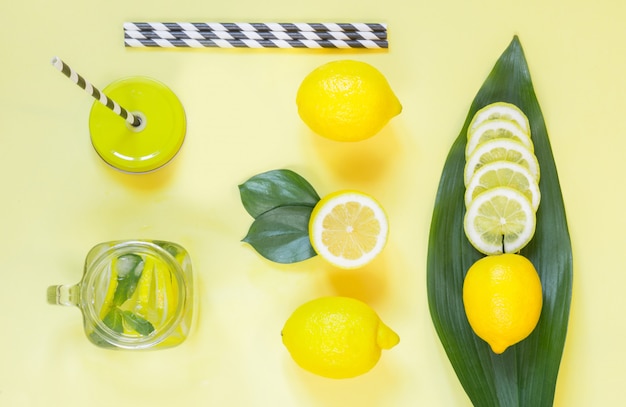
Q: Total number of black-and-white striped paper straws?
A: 4